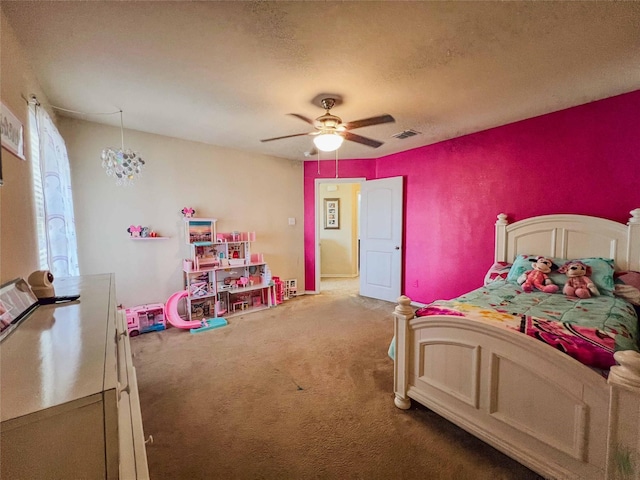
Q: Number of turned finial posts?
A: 4